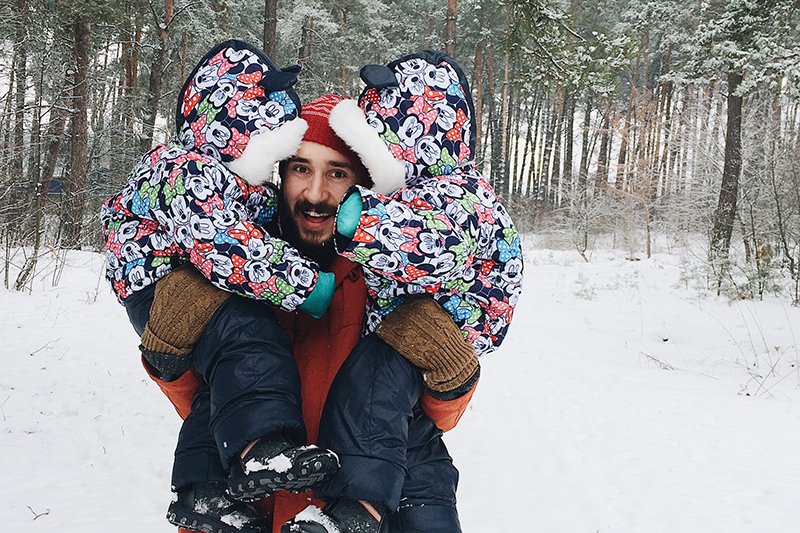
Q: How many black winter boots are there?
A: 3